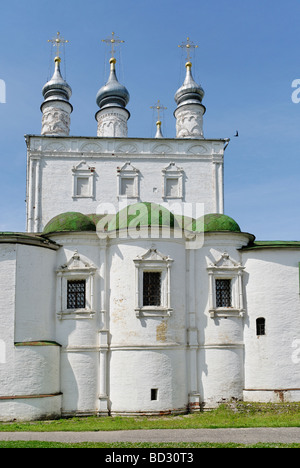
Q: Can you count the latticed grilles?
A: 3